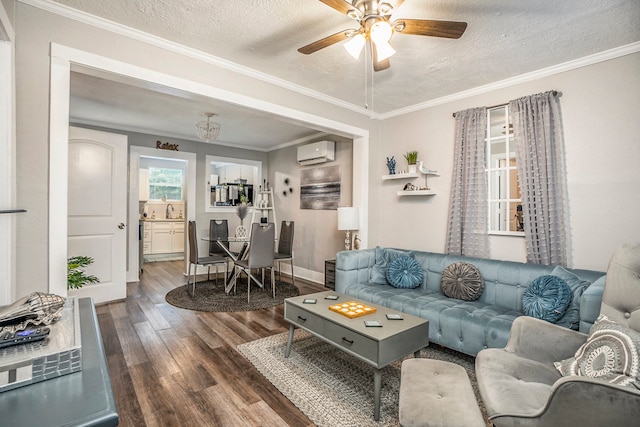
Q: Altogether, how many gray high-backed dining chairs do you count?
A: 4